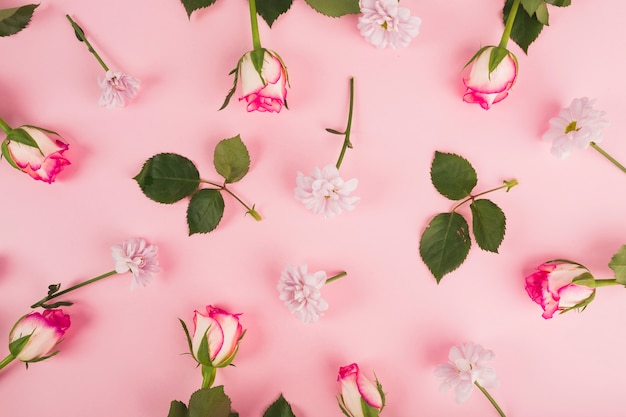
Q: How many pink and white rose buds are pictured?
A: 7